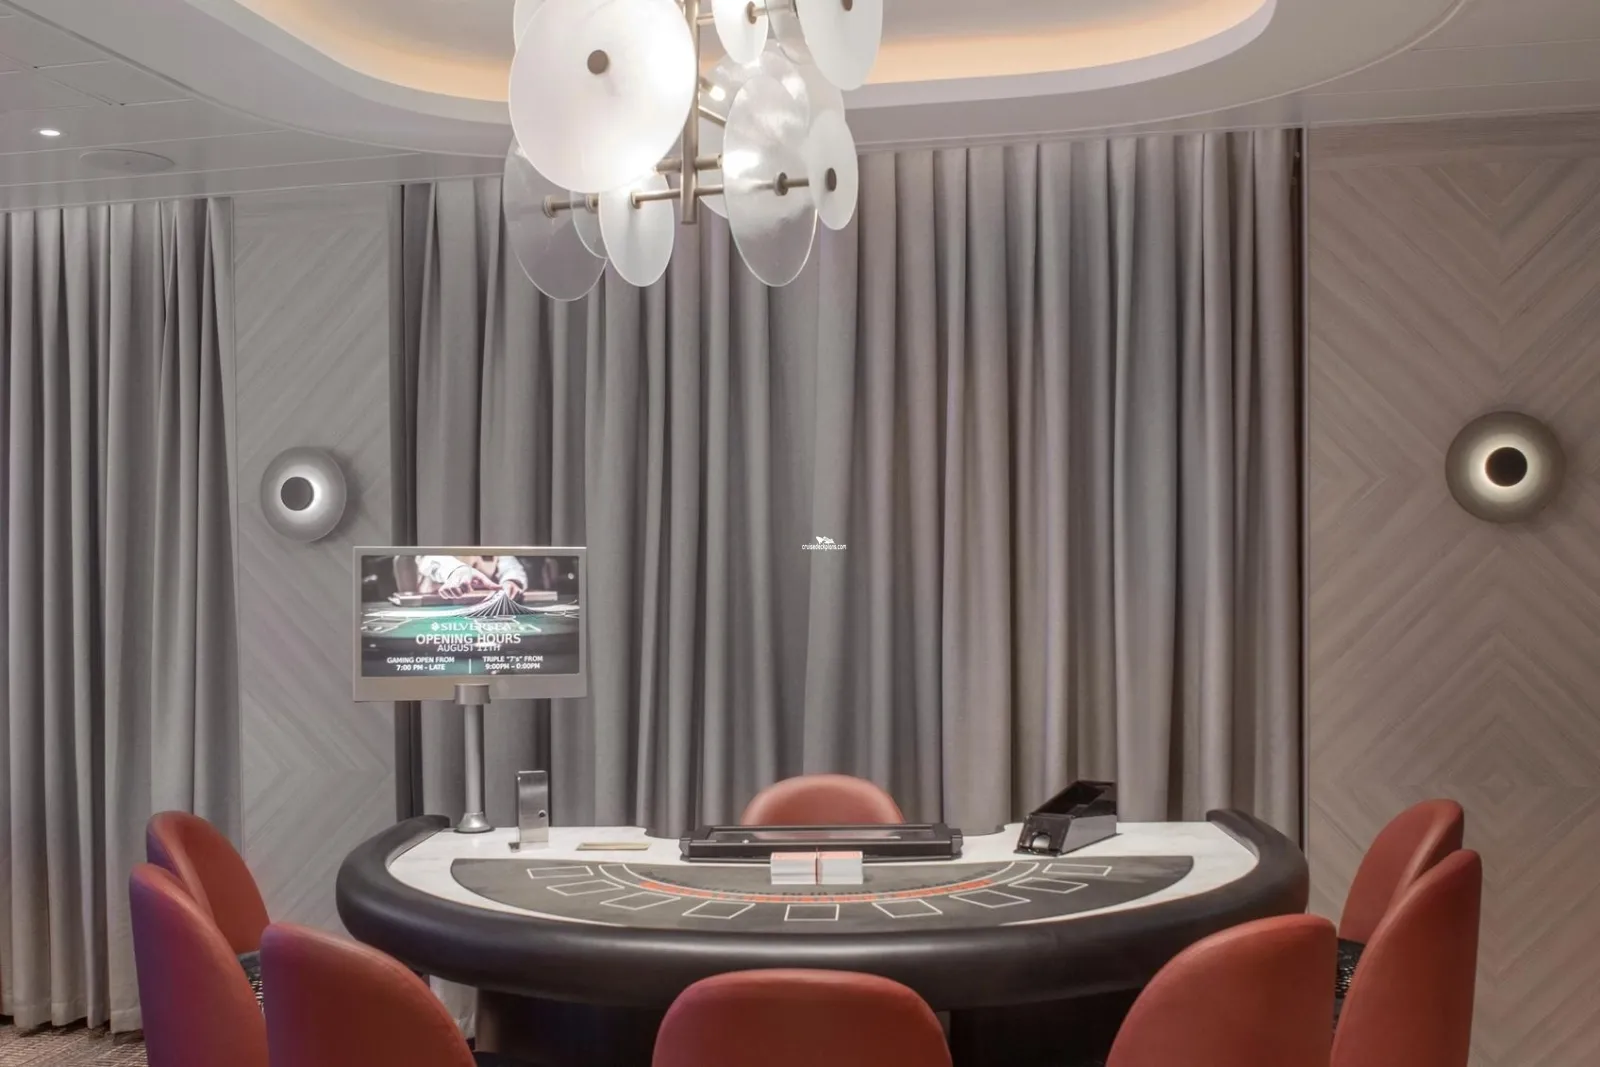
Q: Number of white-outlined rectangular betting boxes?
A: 9